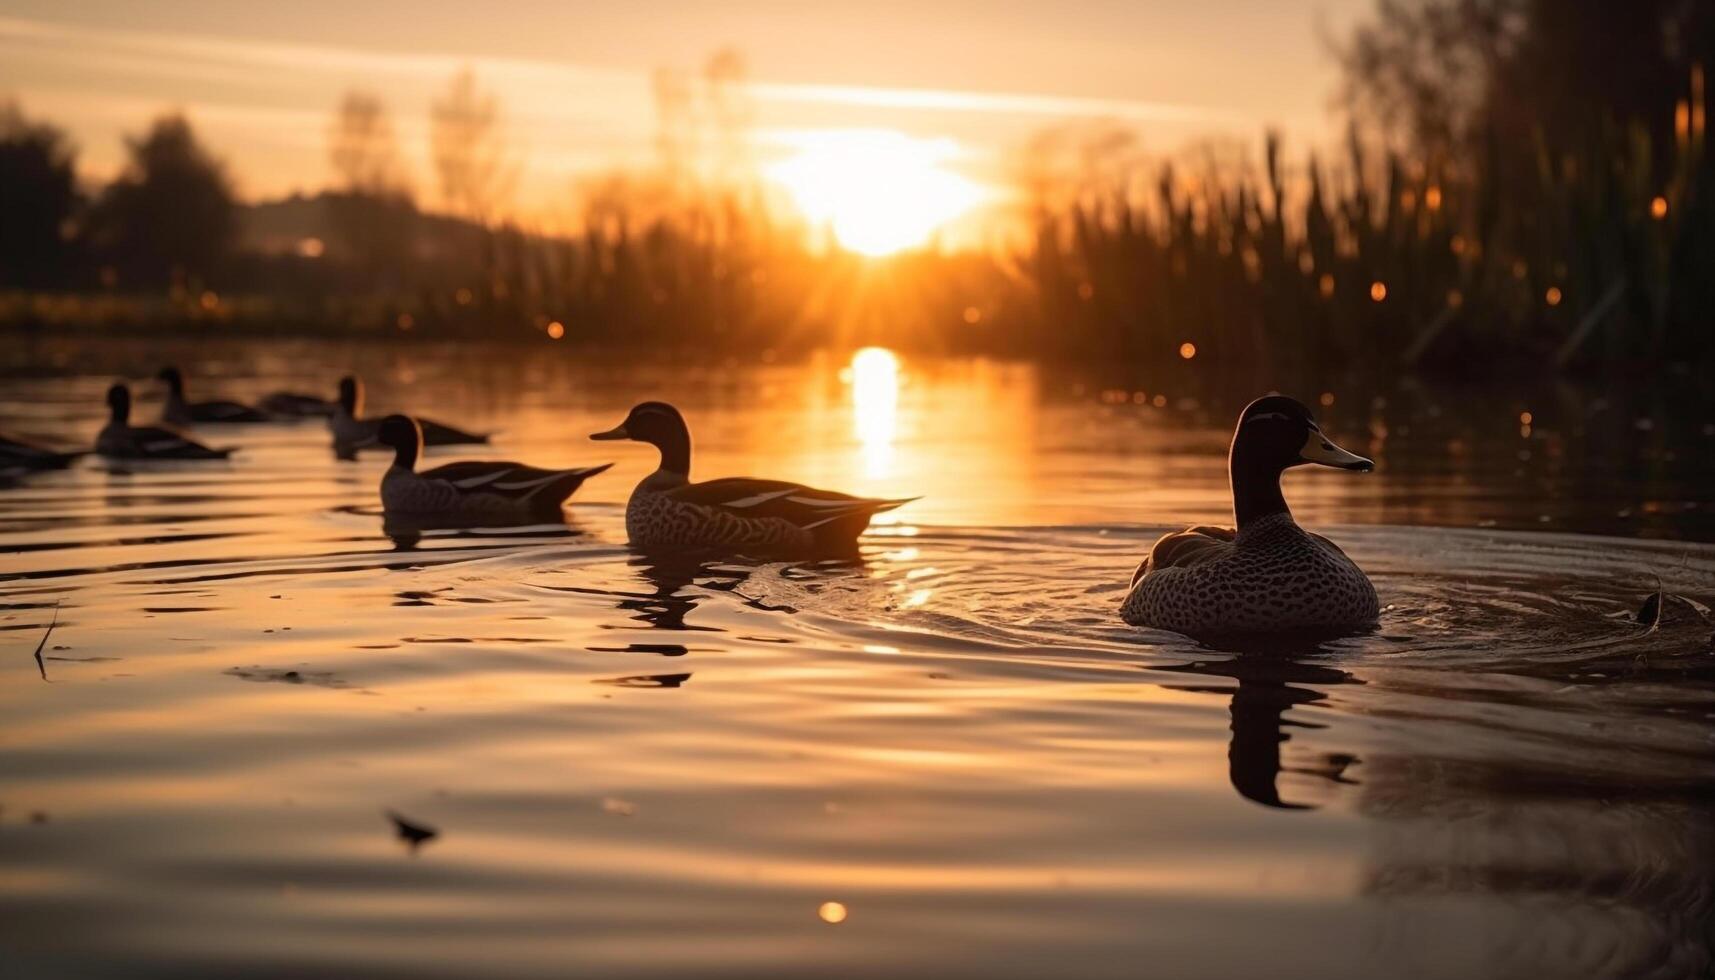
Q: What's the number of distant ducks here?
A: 5